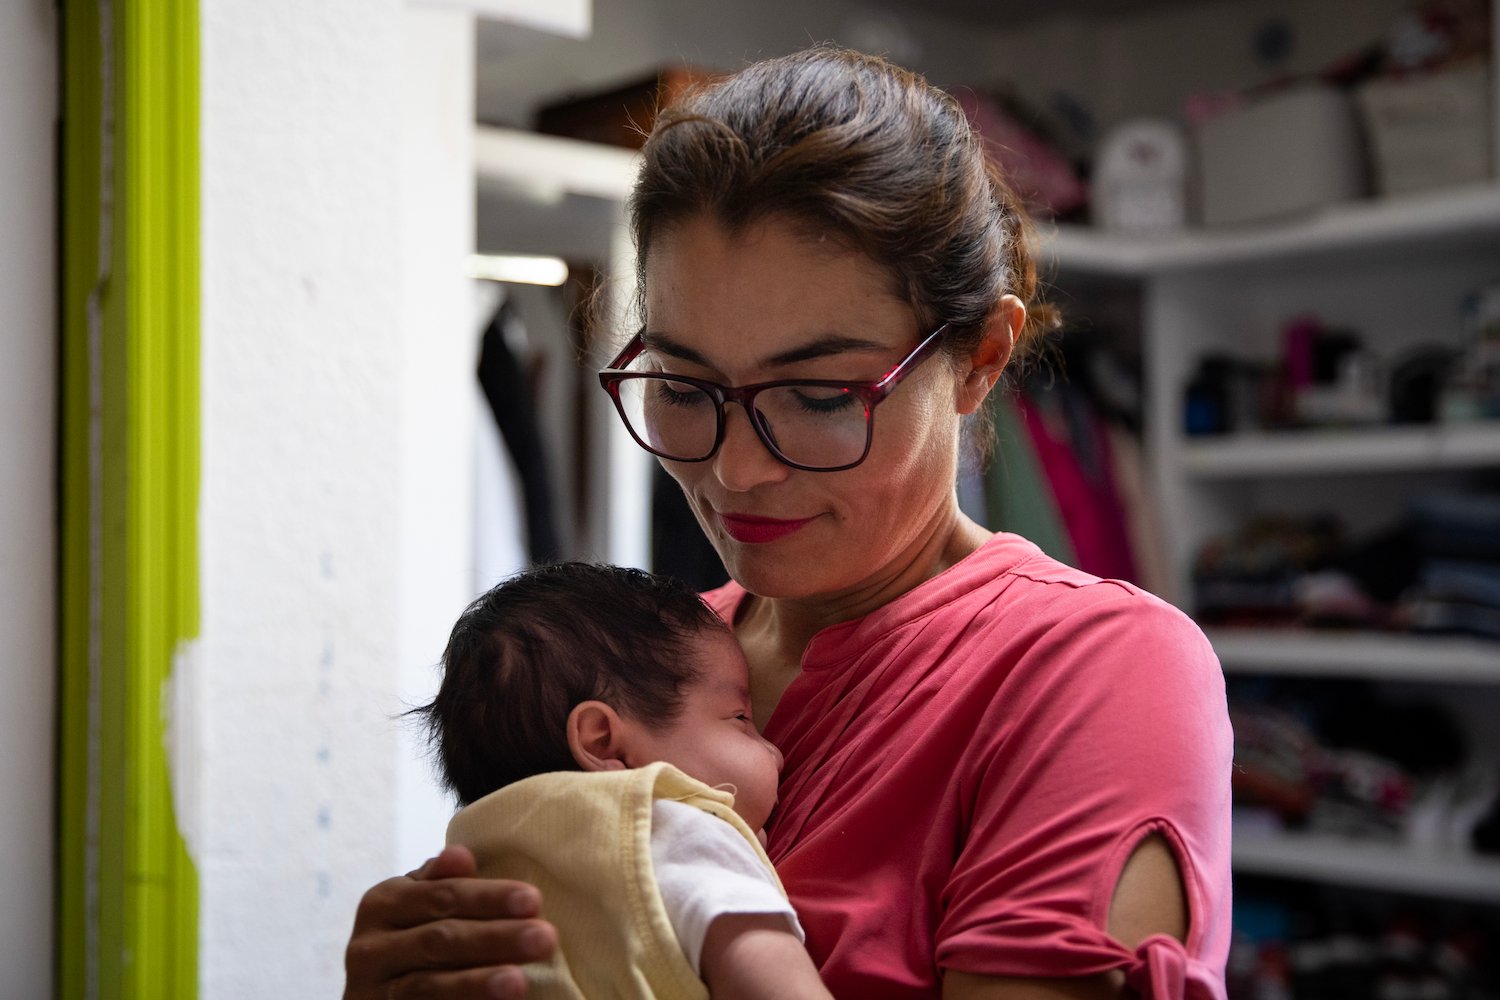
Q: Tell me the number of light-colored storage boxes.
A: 2